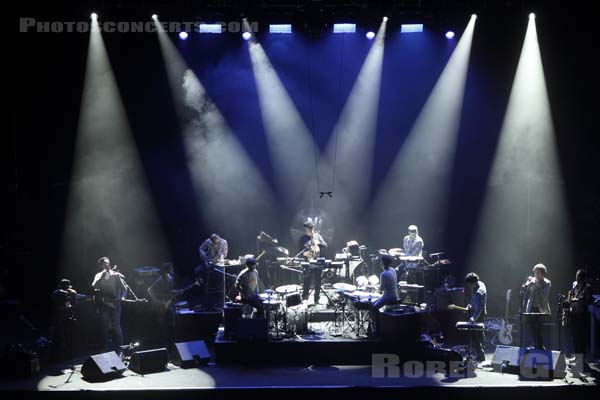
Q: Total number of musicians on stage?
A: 11